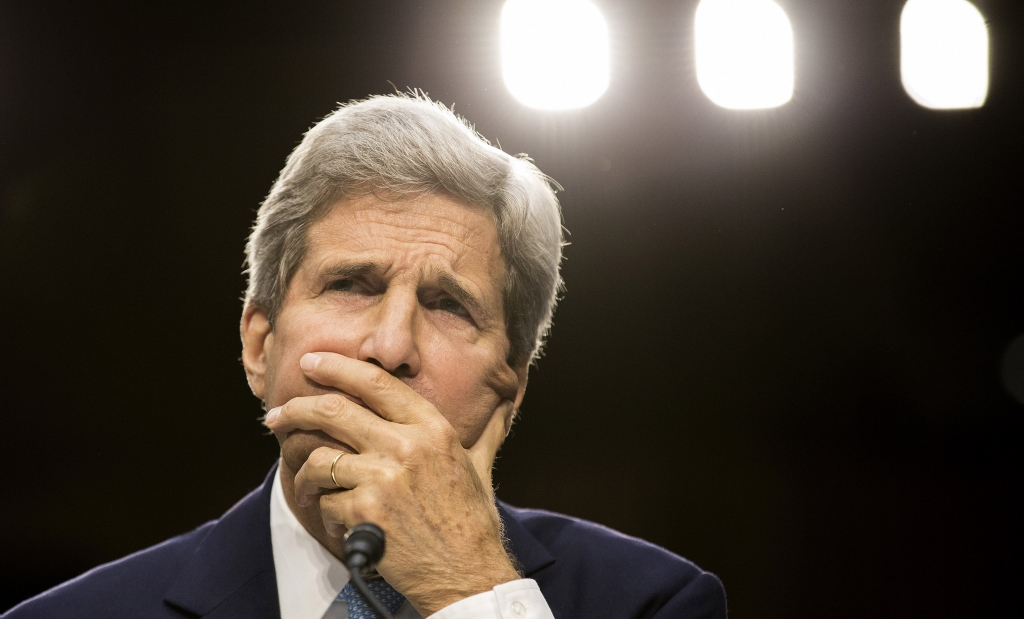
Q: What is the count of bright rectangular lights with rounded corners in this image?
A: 3